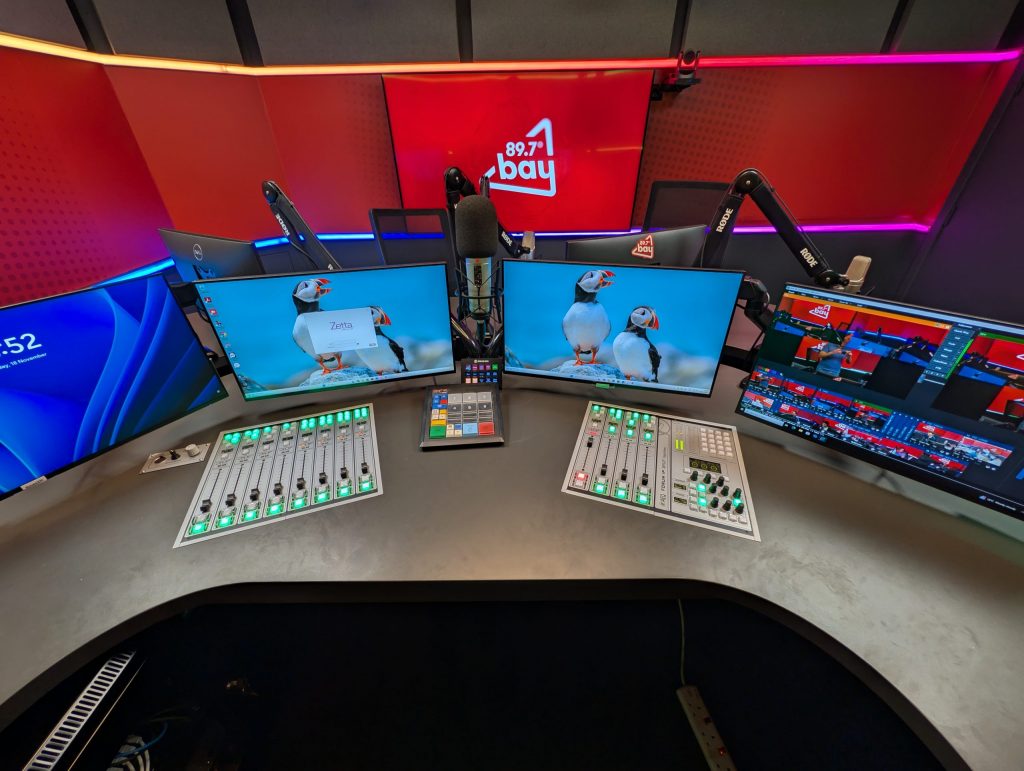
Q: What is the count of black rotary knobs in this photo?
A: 9